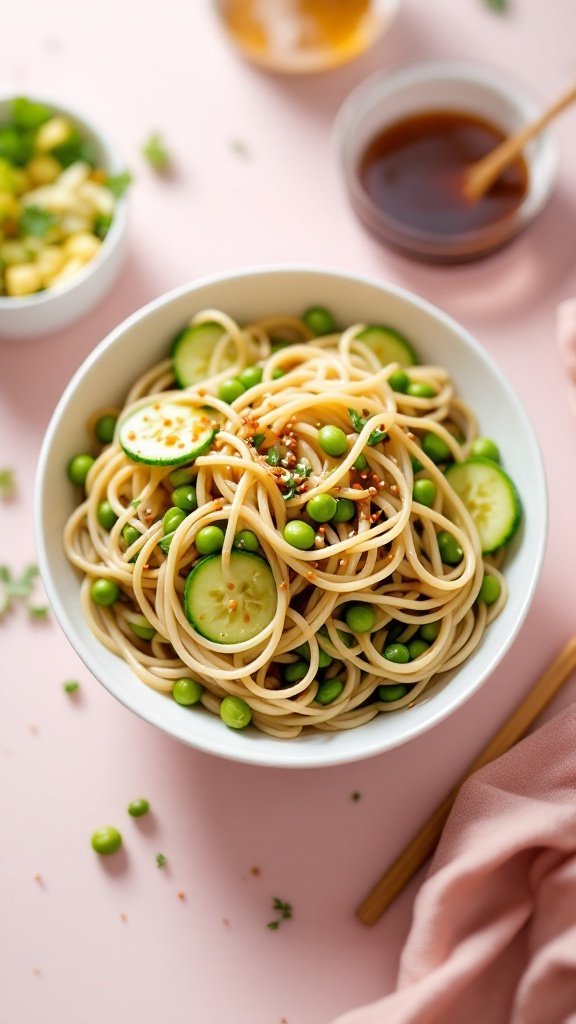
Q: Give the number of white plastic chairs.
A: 0